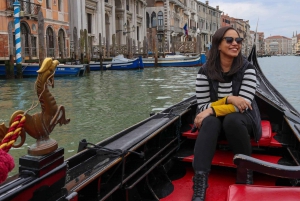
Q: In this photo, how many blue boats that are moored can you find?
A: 3